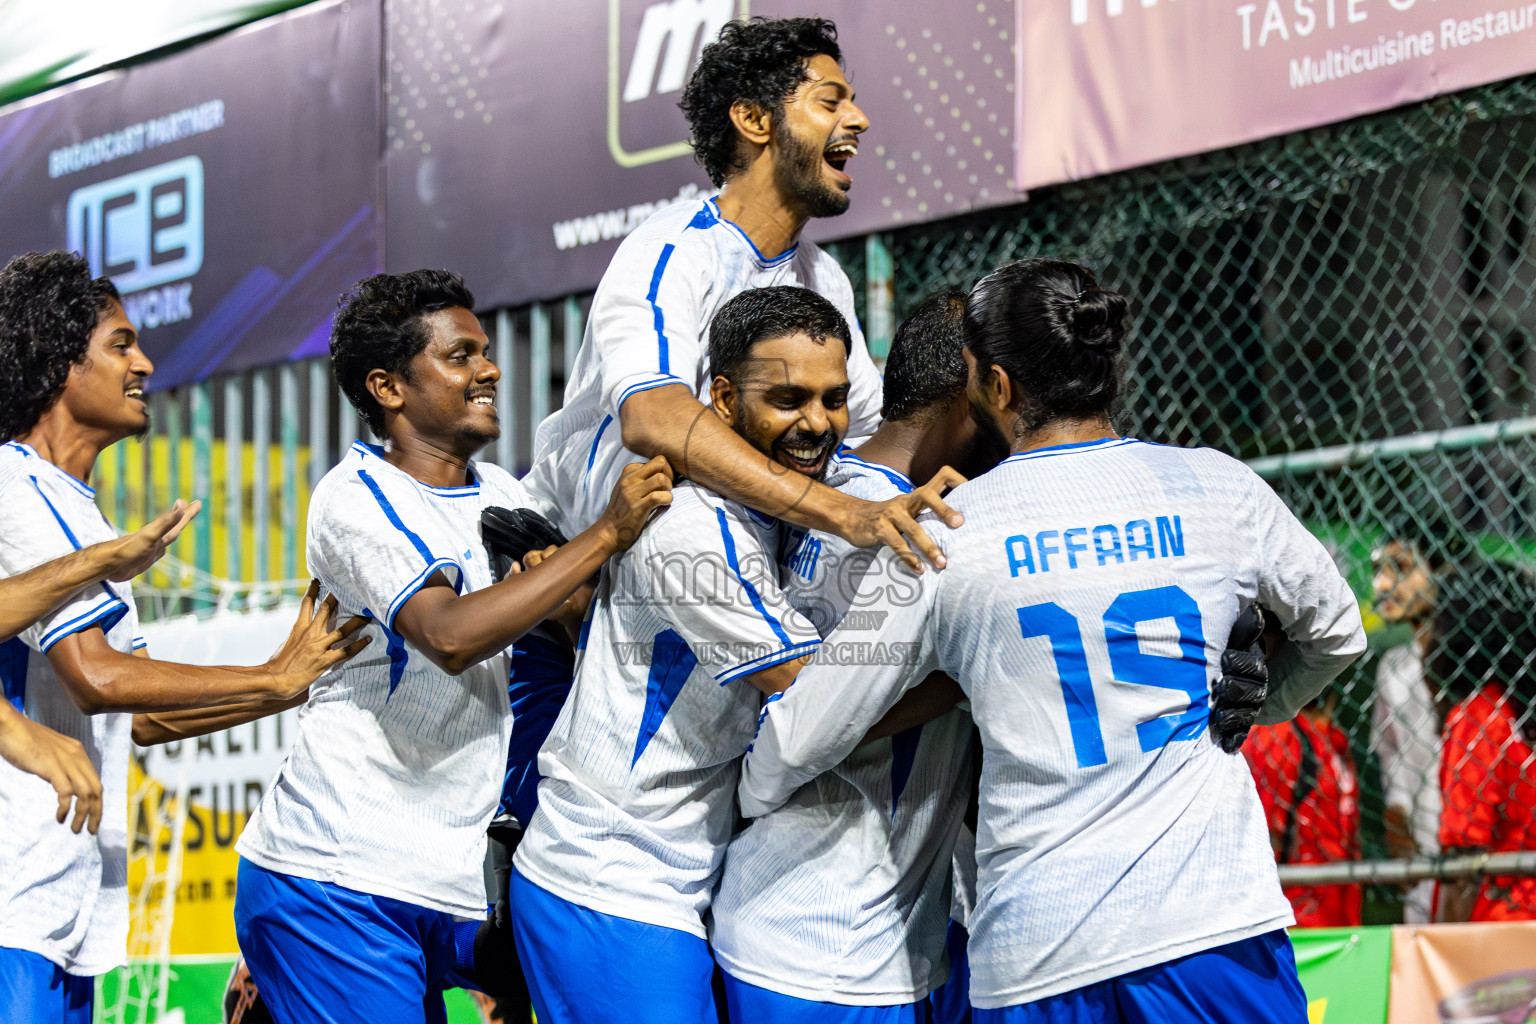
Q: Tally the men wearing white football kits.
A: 6